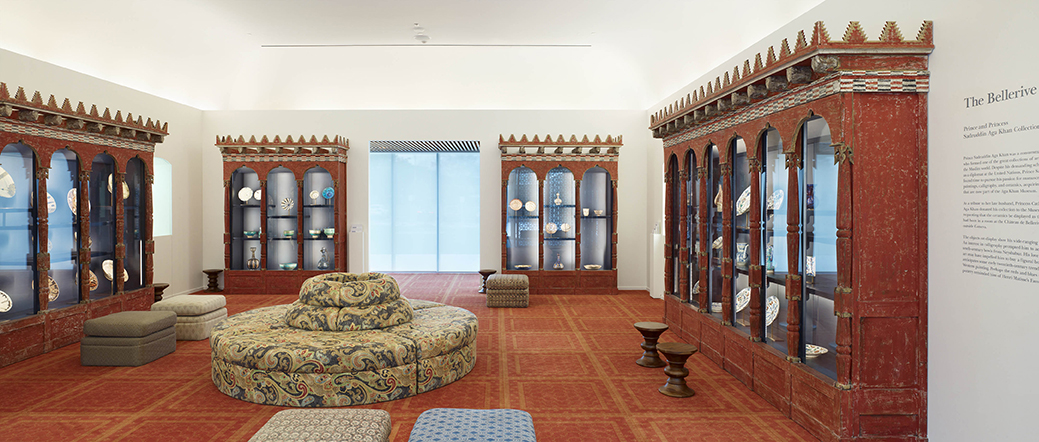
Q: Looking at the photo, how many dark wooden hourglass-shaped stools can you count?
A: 5